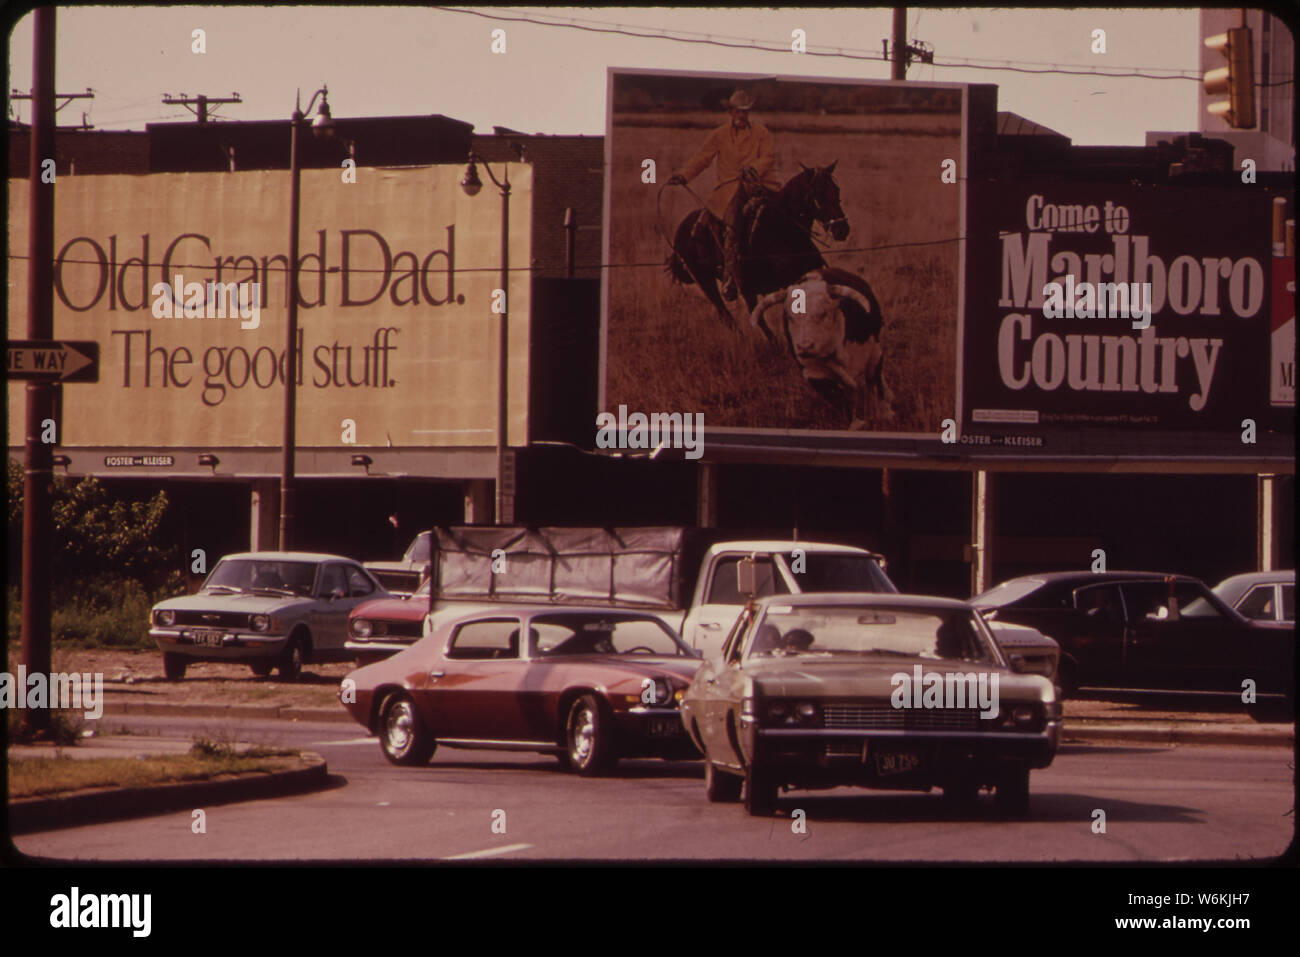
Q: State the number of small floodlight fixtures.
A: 3